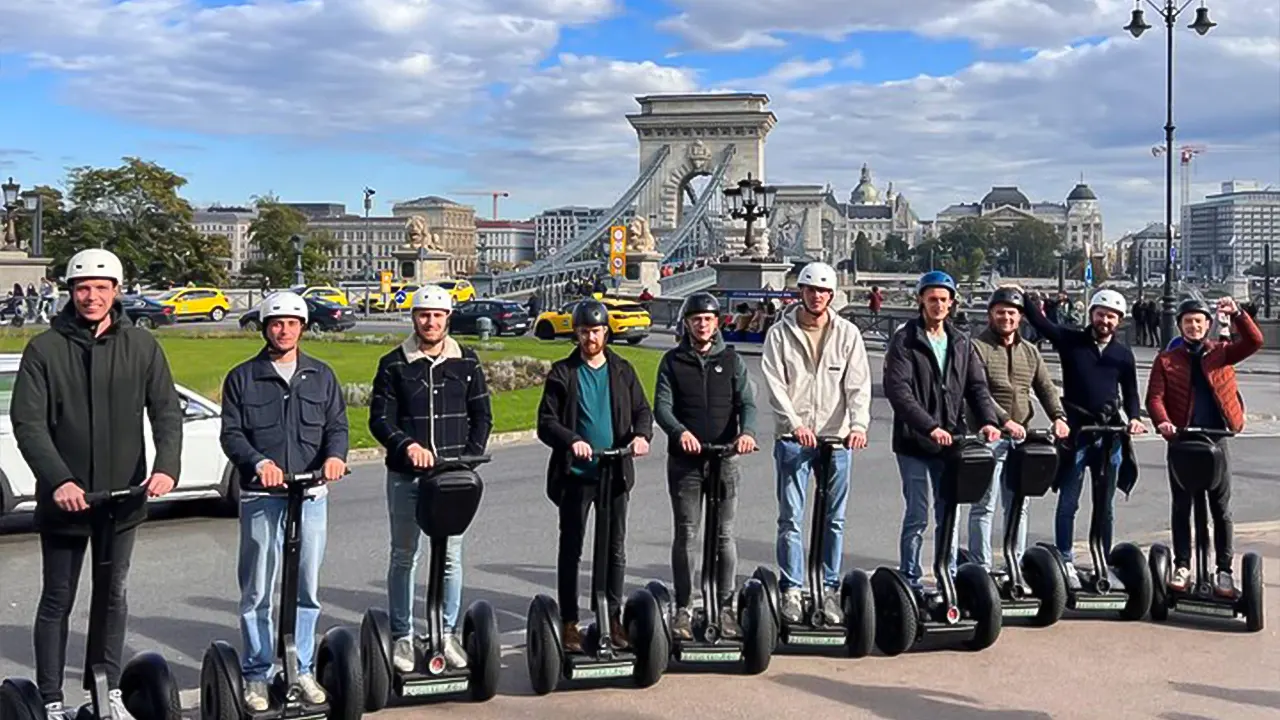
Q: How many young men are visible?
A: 10